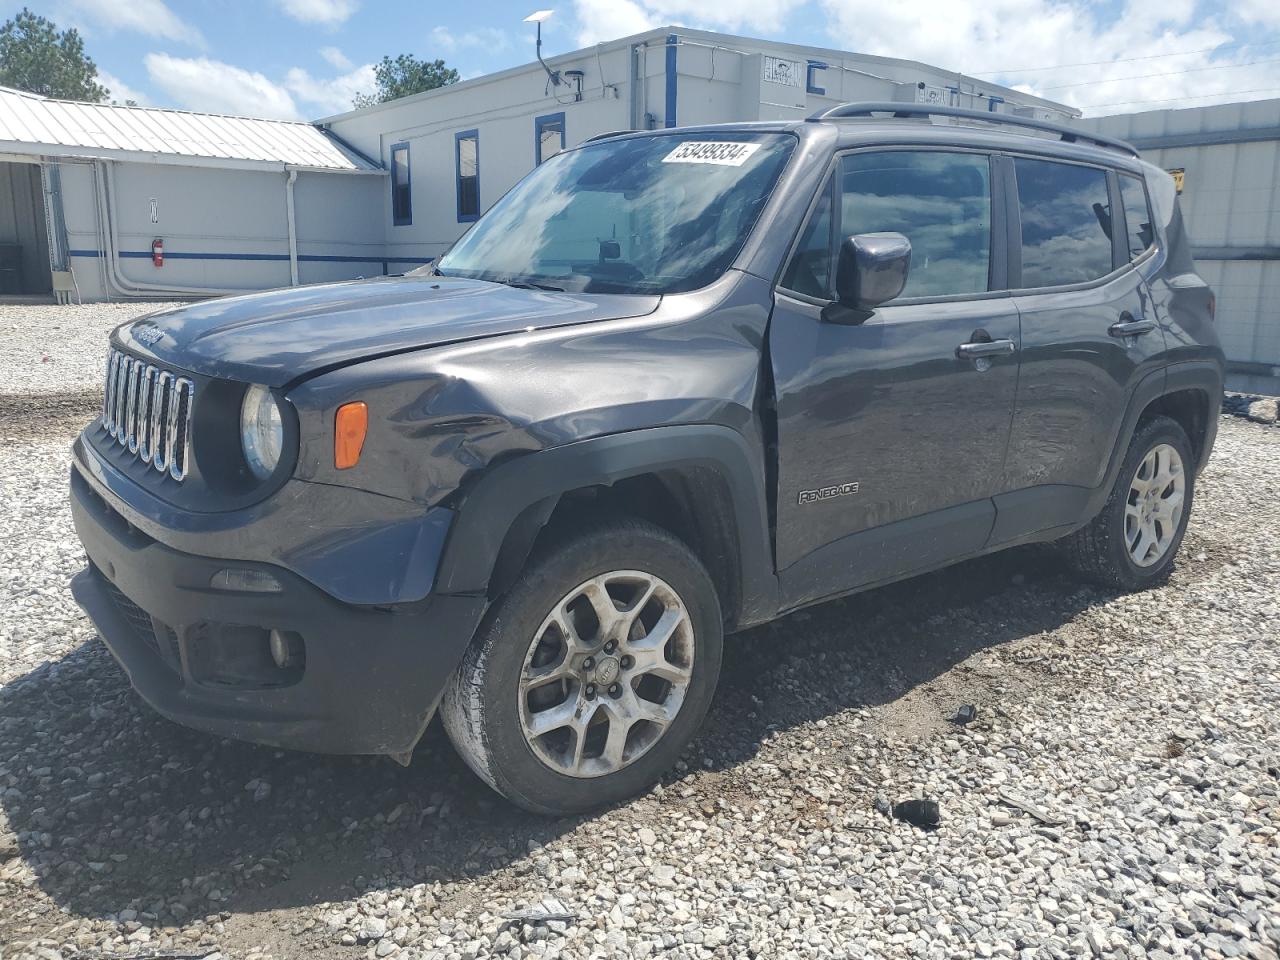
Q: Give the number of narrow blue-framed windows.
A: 3